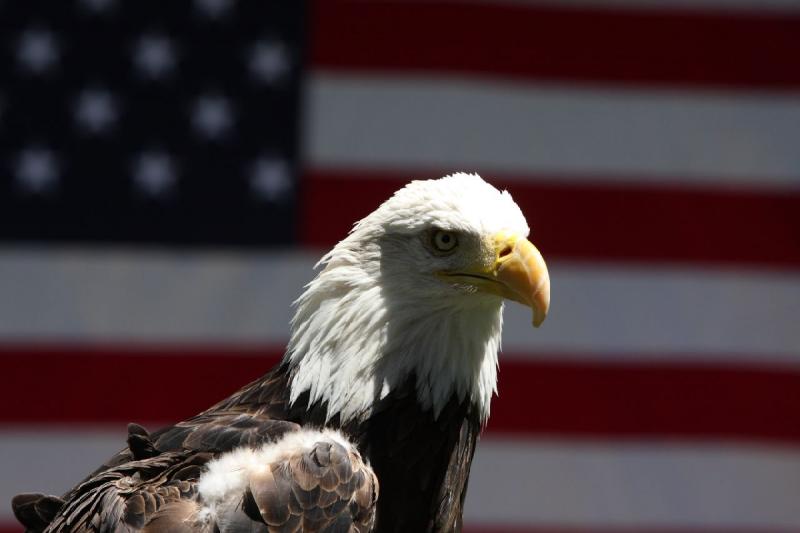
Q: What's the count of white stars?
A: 10